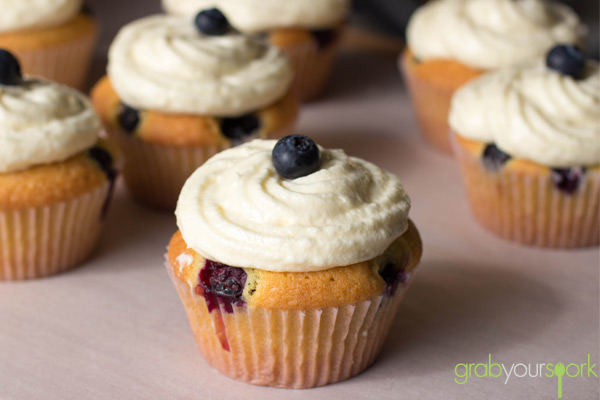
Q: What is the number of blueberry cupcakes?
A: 7